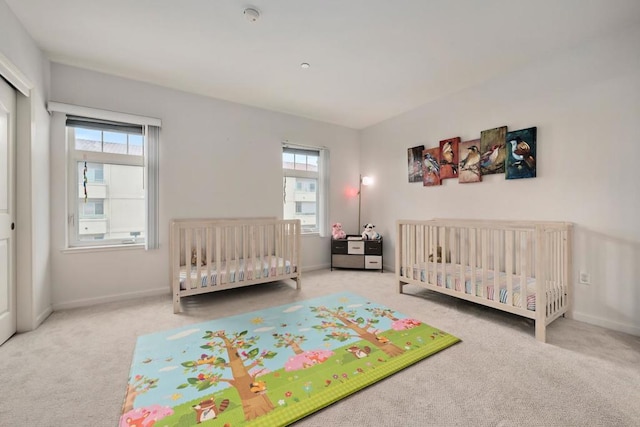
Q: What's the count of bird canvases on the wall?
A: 6